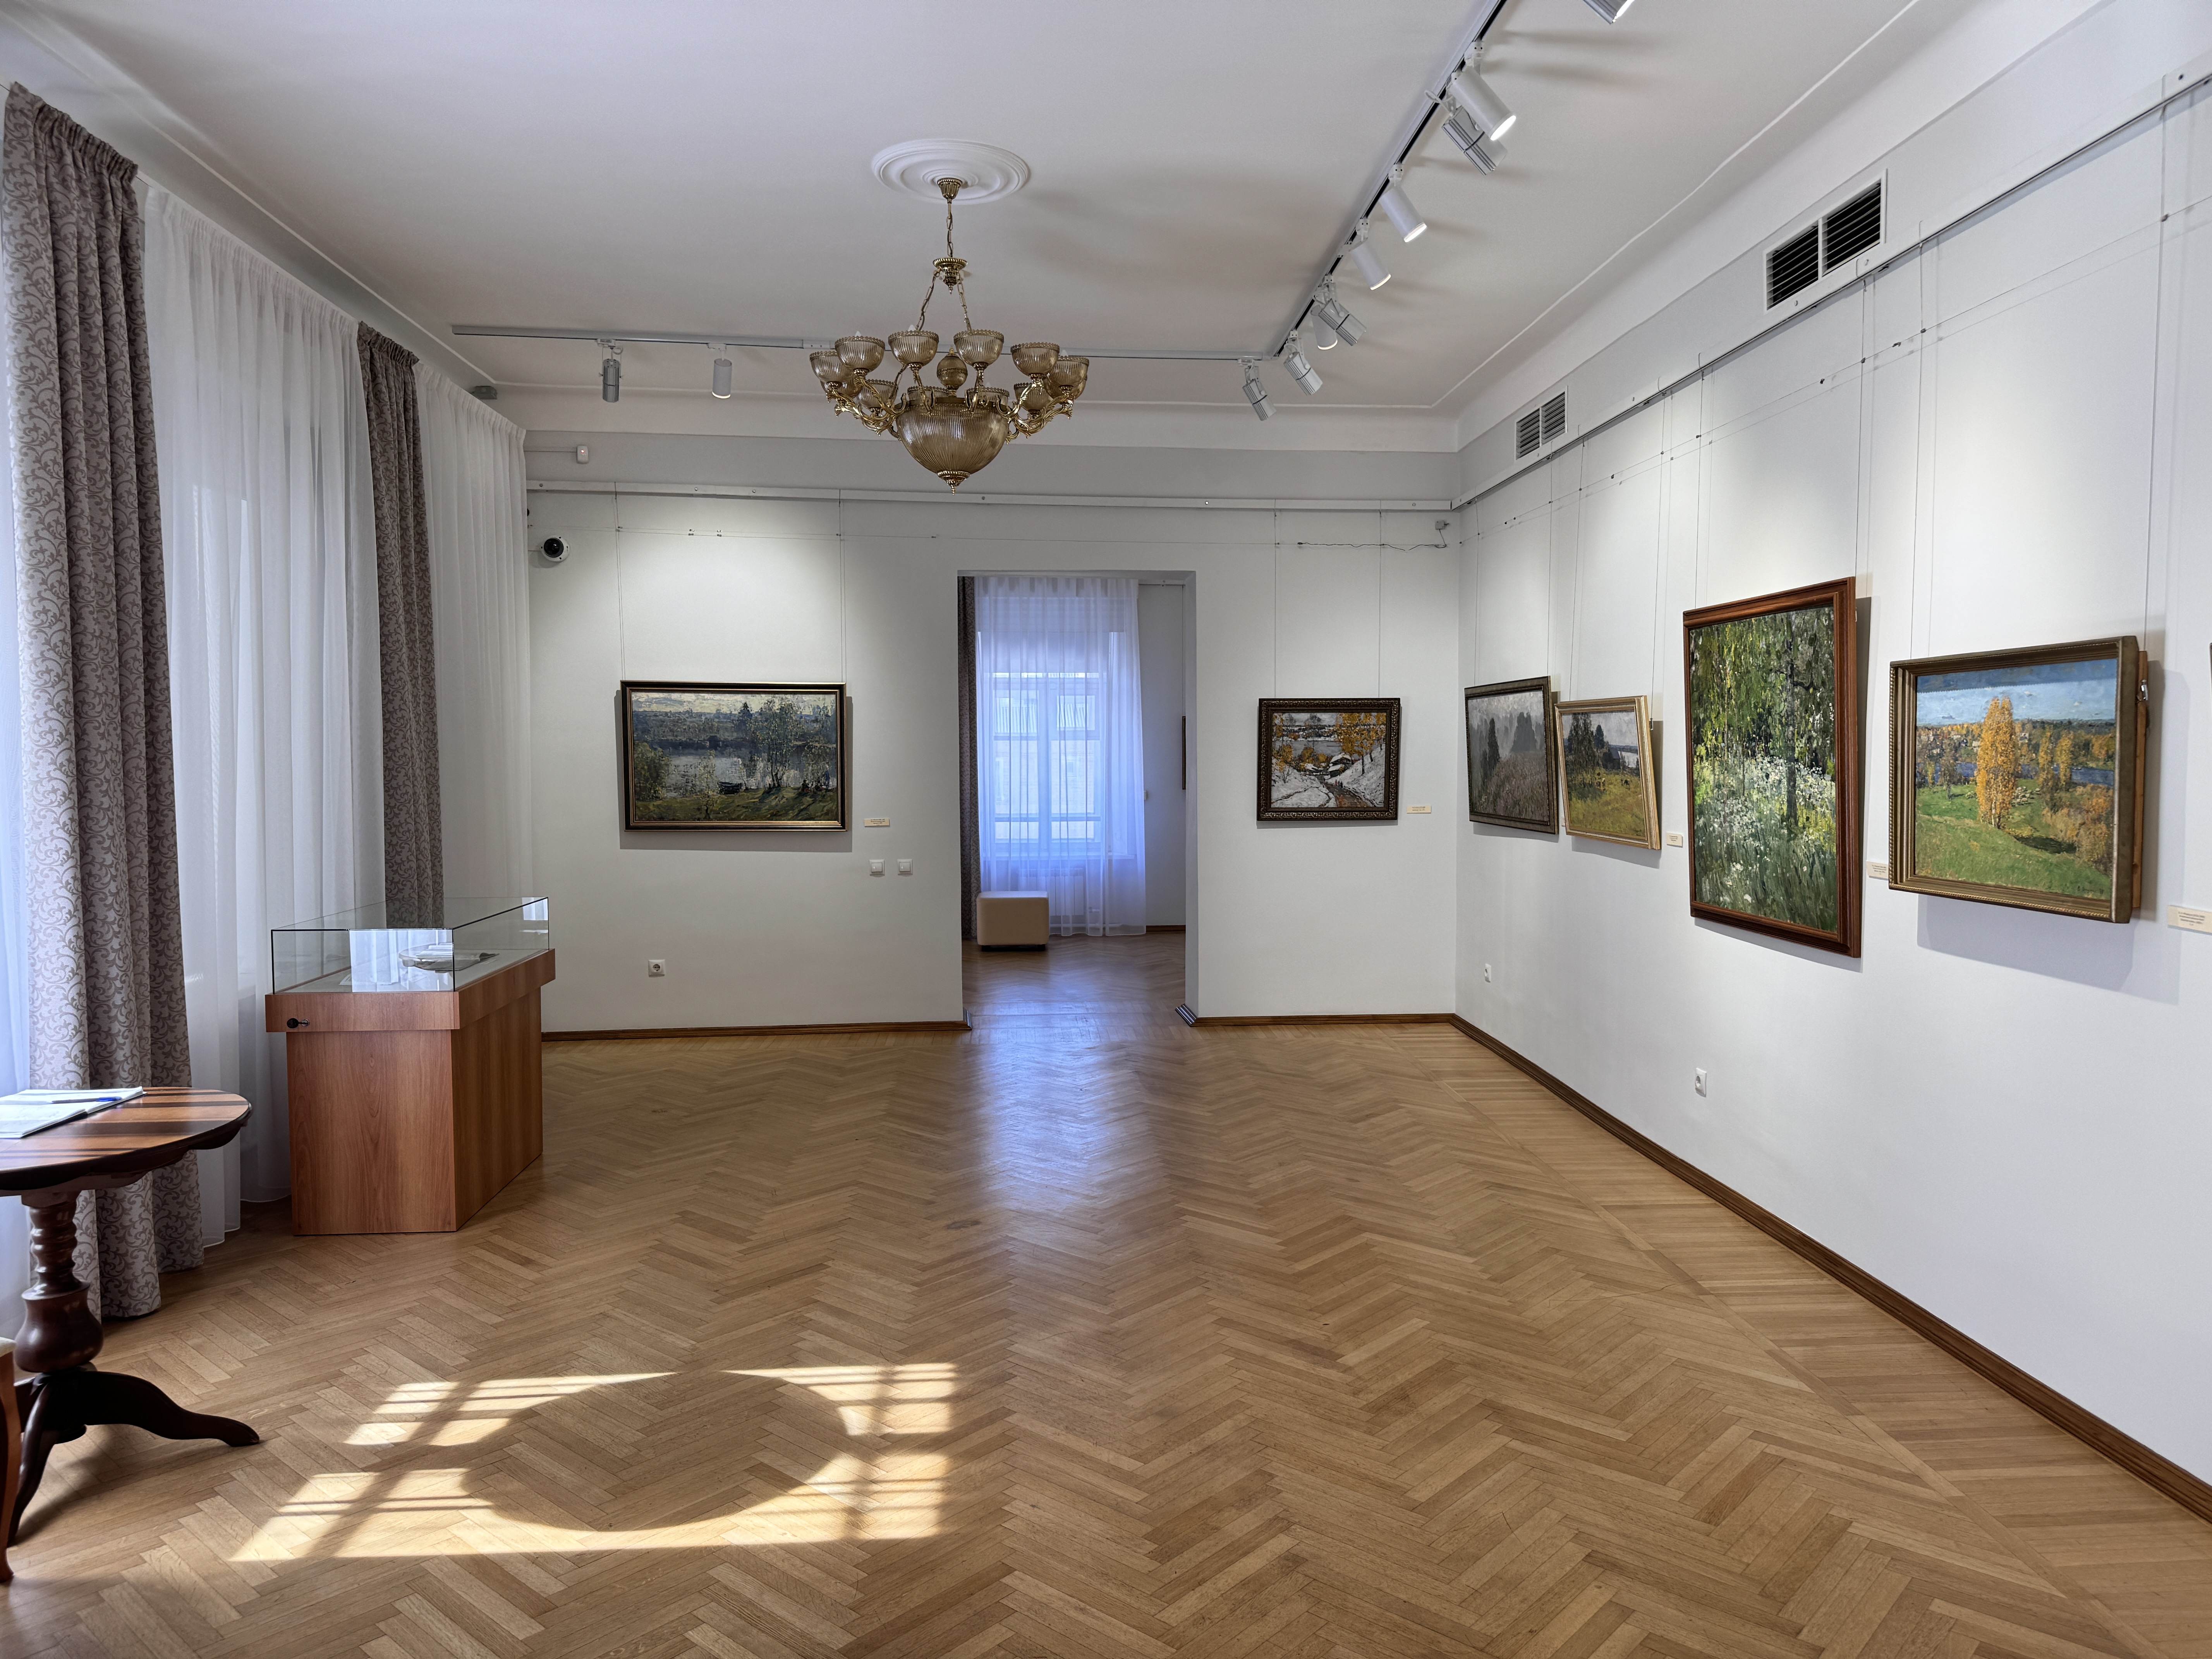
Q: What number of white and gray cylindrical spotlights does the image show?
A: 11